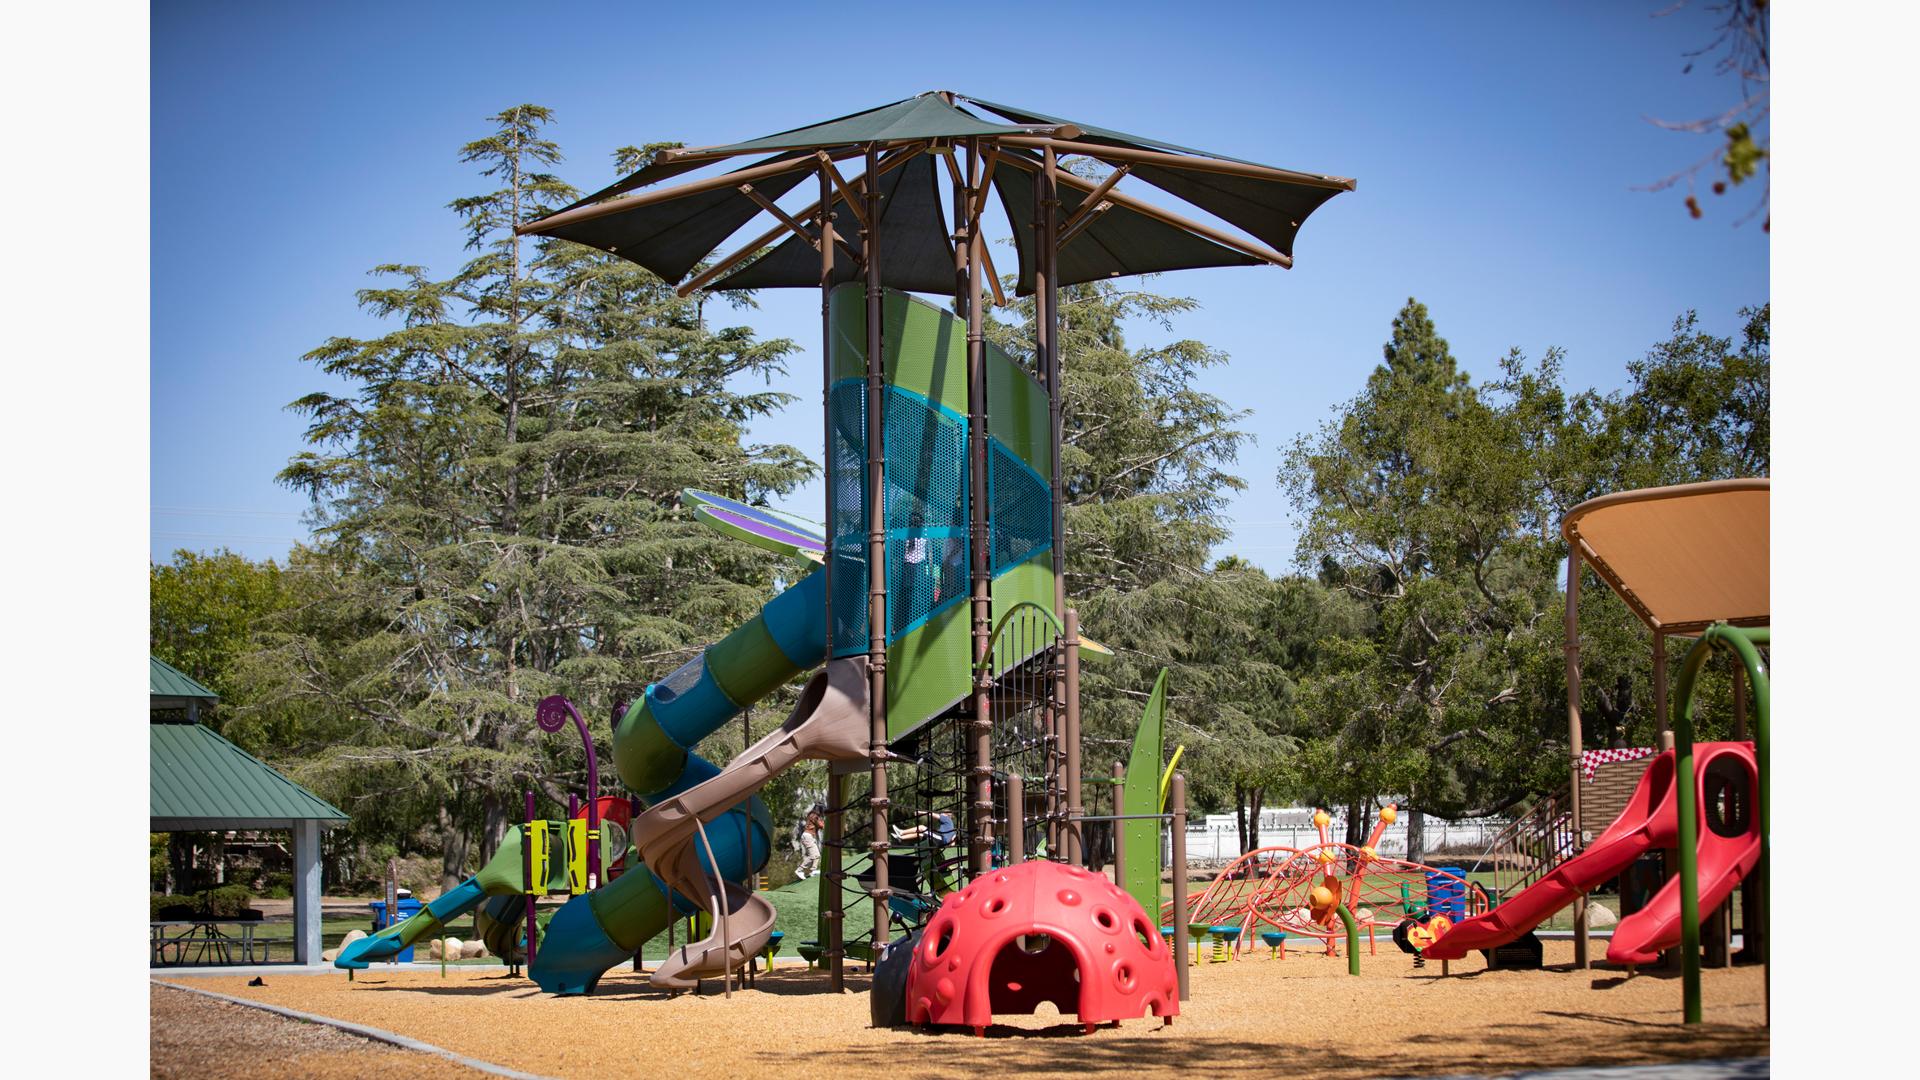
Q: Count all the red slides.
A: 2